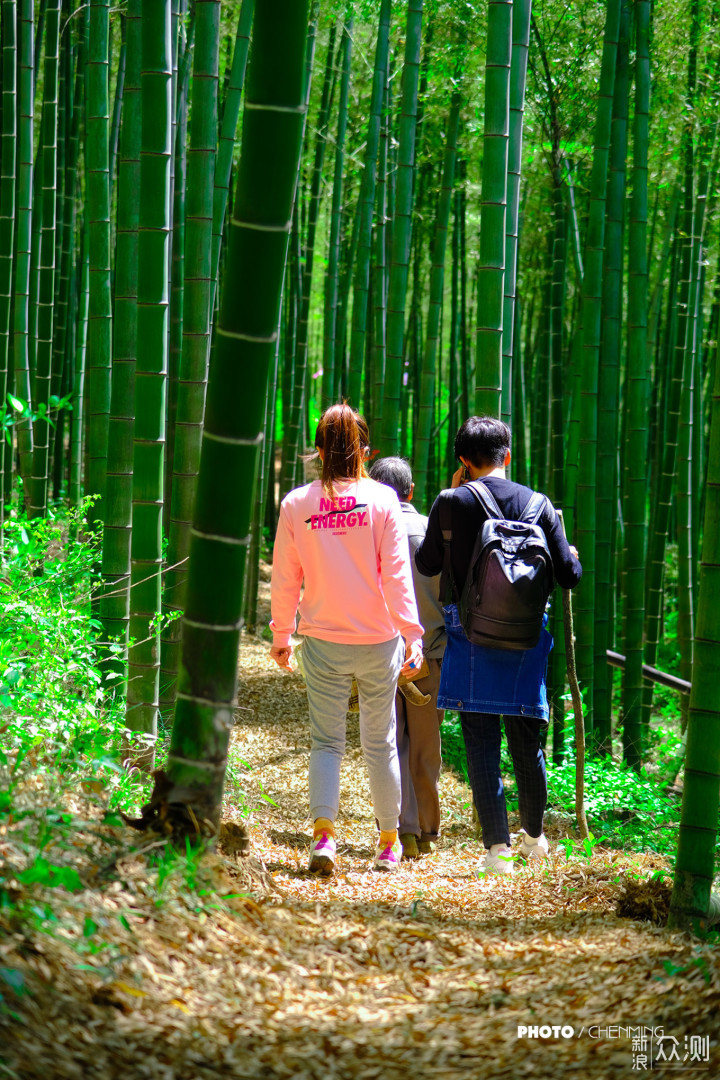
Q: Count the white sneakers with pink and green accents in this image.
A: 2